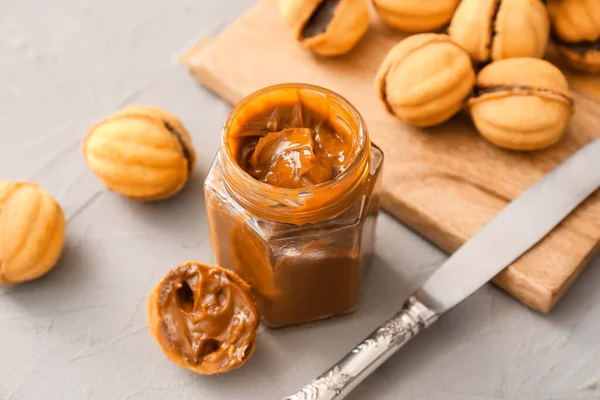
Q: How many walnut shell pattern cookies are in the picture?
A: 9